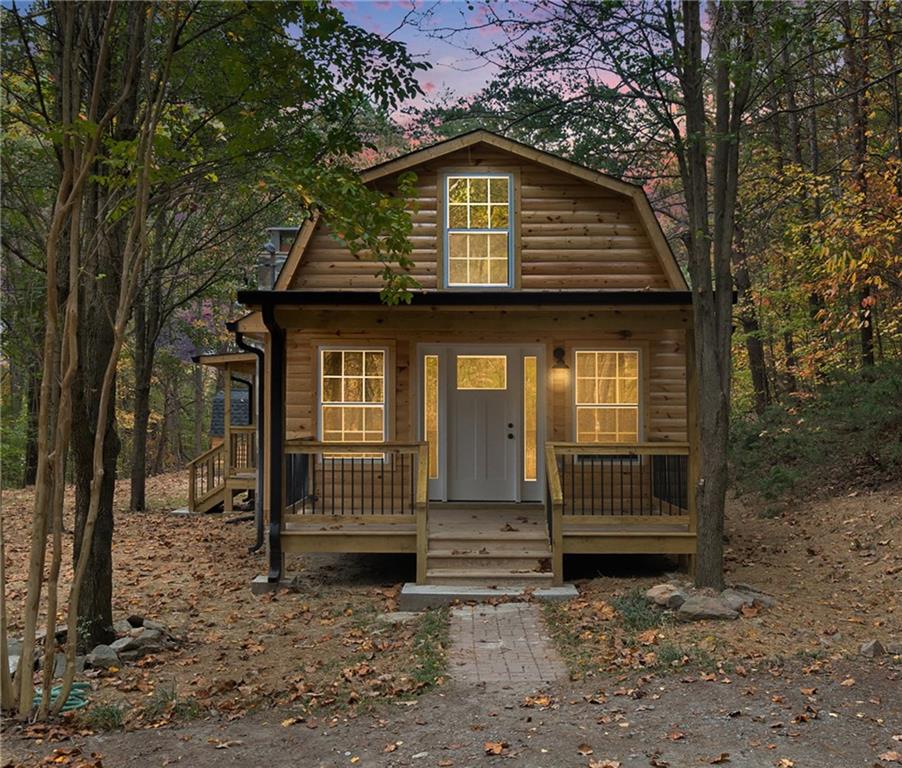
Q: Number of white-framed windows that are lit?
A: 3